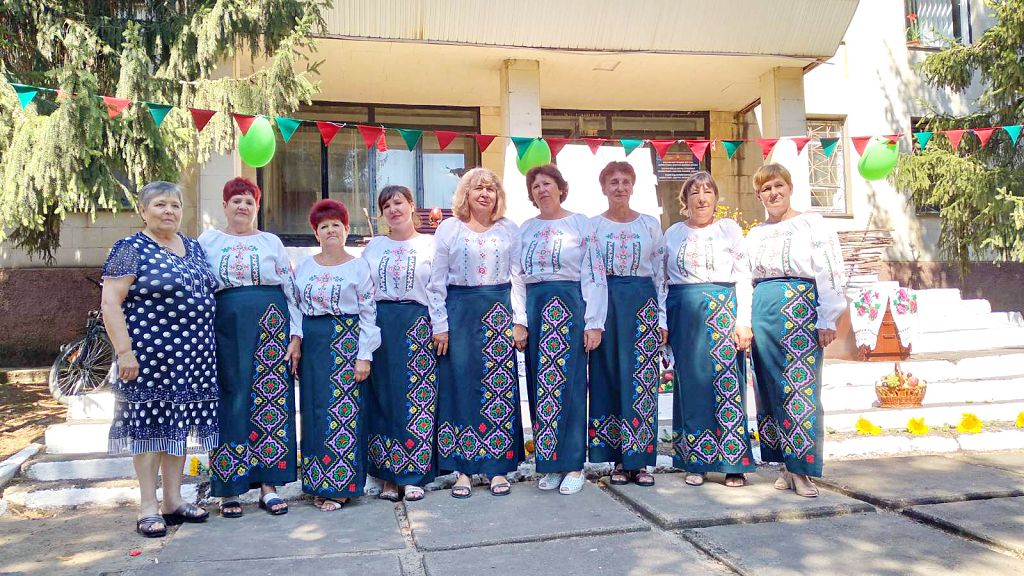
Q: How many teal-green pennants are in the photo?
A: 10